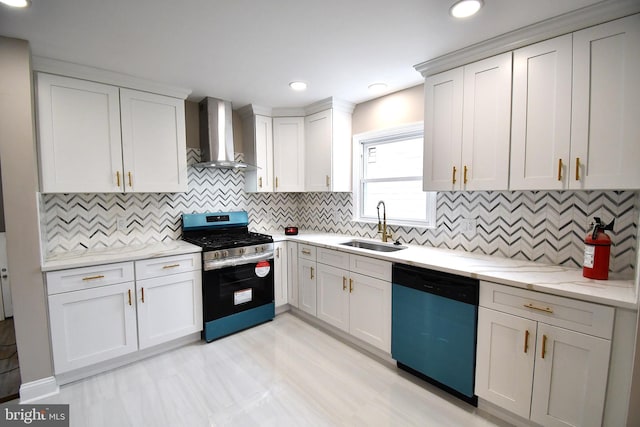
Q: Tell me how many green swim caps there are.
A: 0